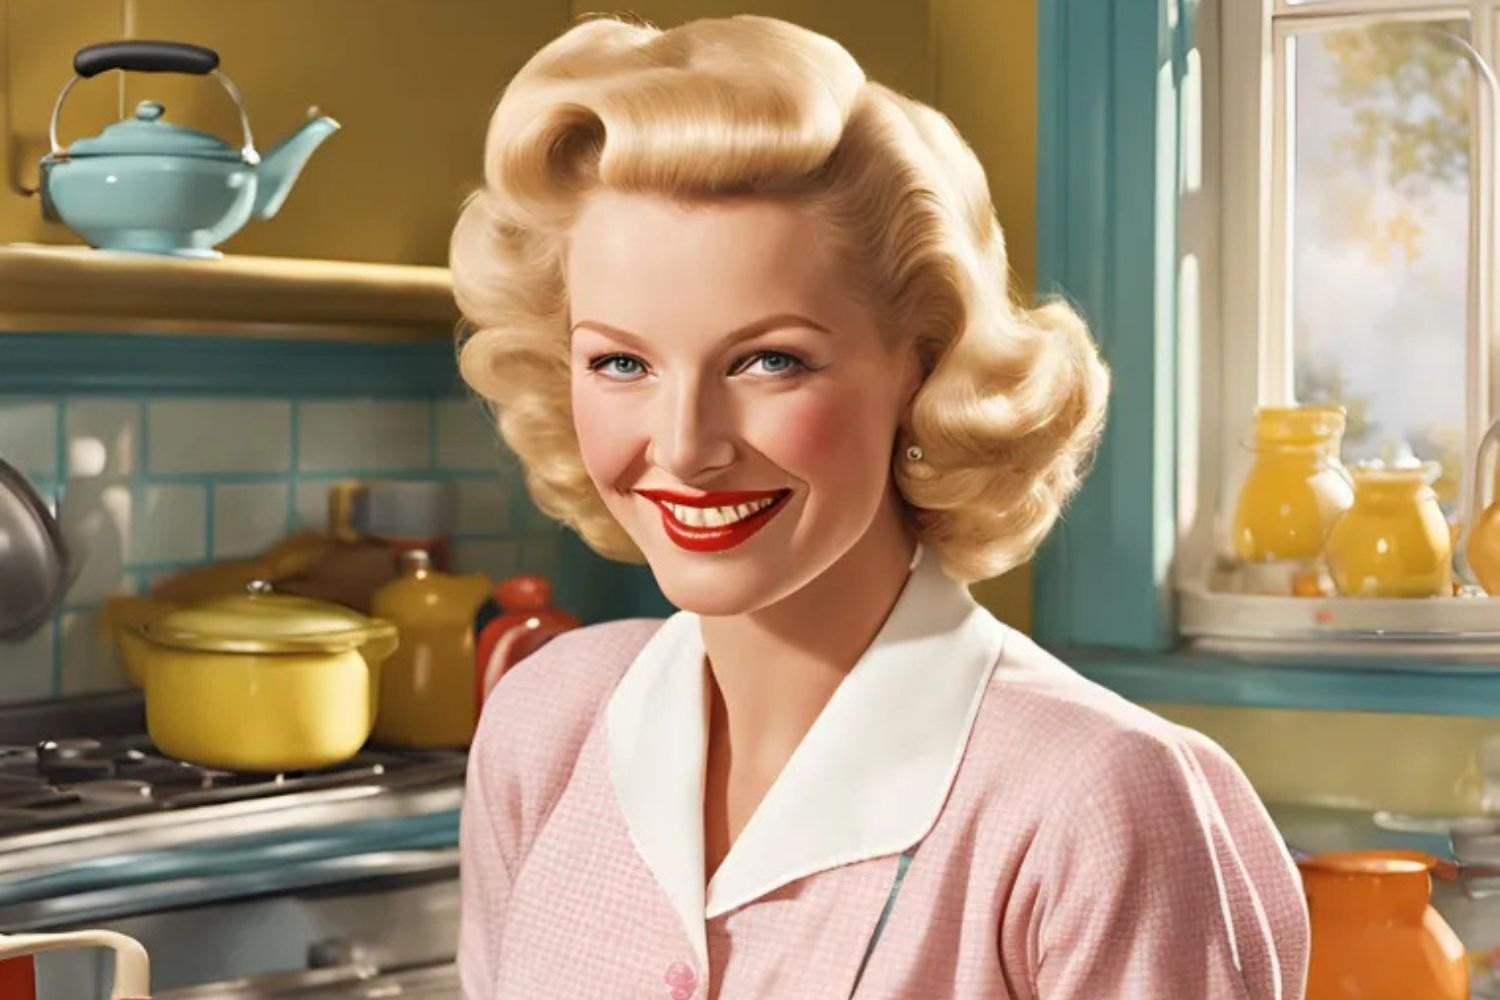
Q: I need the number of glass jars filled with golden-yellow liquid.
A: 2